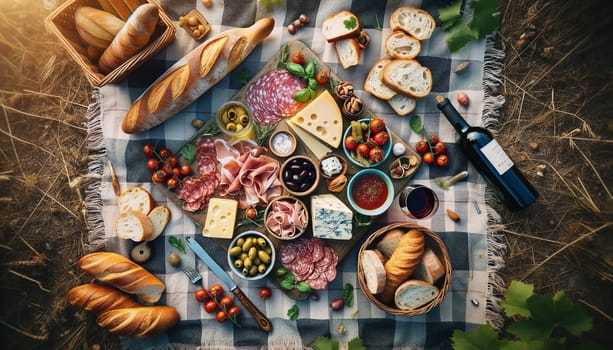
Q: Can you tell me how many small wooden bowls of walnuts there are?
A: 2